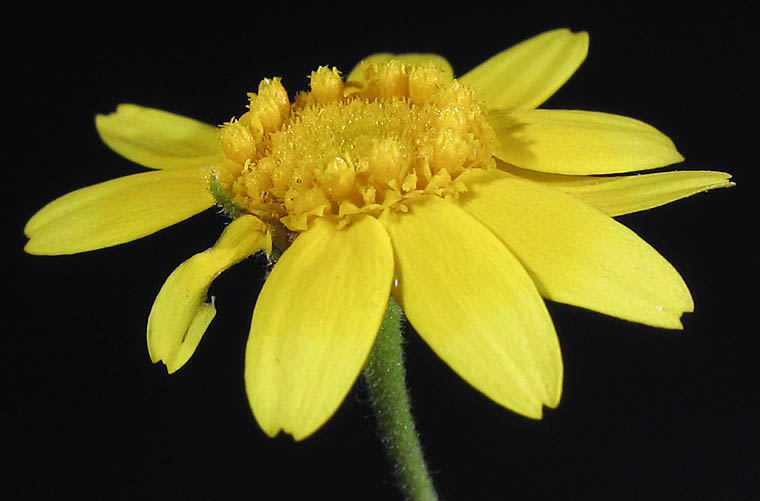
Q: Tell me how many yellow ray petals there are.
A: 10